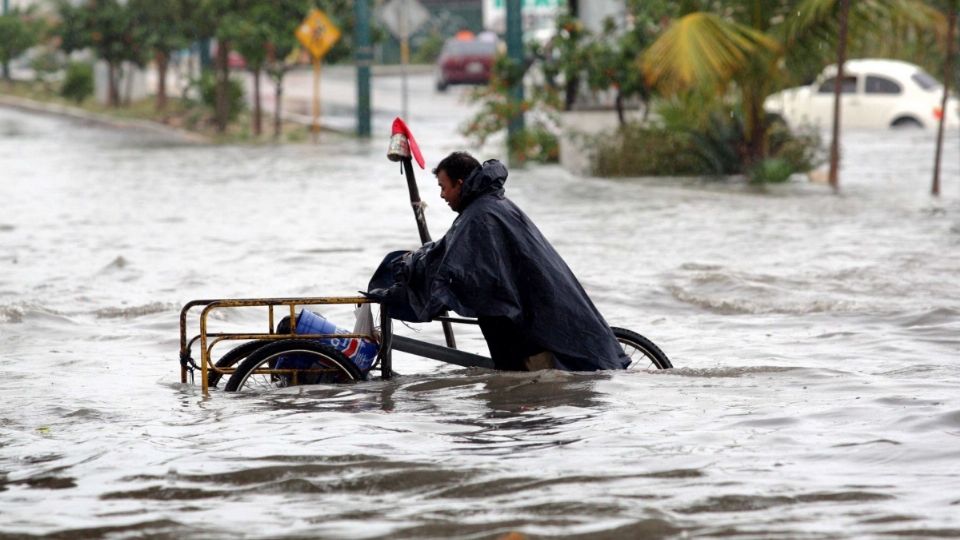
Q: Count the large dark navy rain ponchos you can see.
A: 1